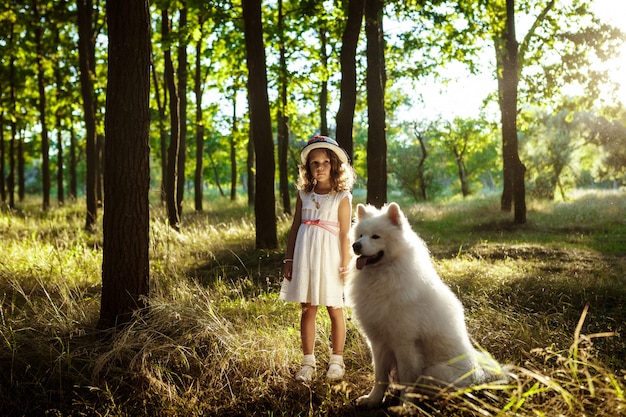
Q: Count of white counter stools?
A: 0